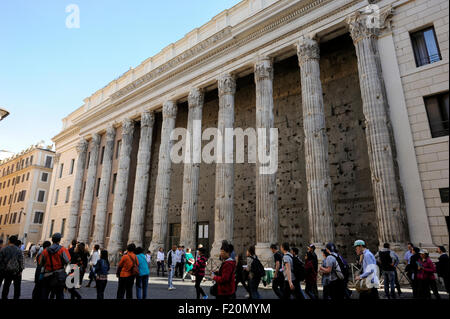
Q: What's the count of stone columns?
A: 11